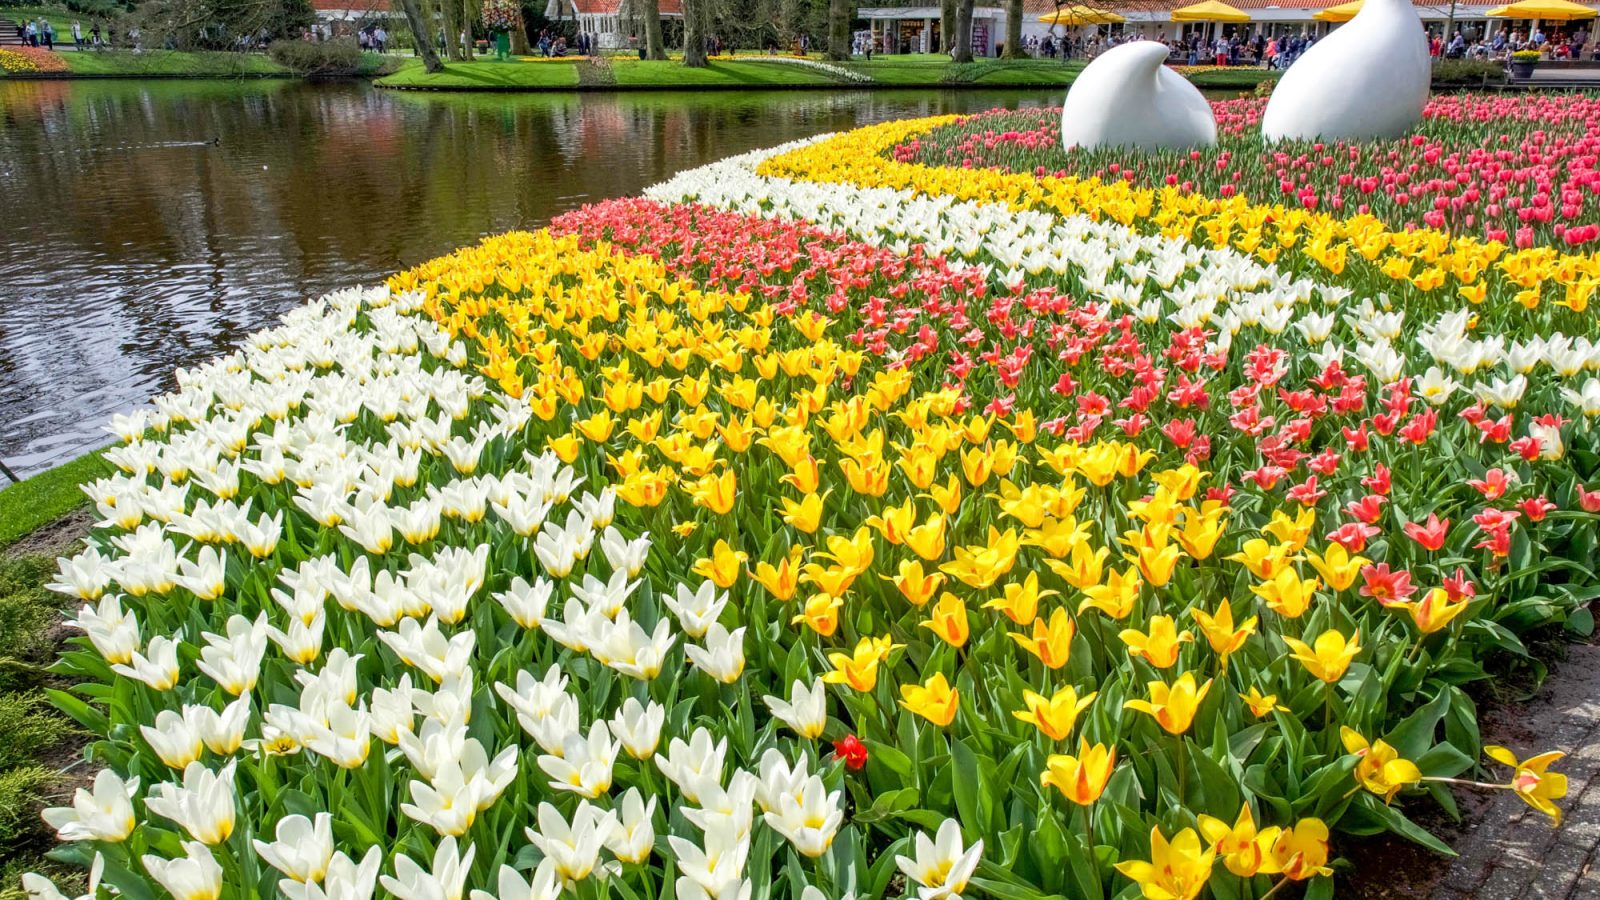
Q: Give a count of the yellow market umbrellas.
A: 4